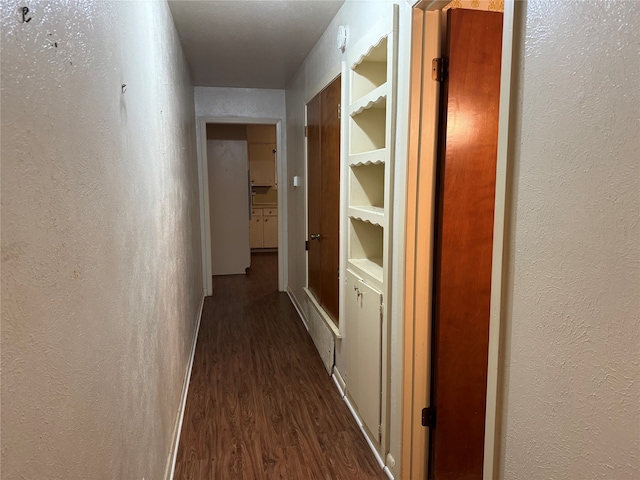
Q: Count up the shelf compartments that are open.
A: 4